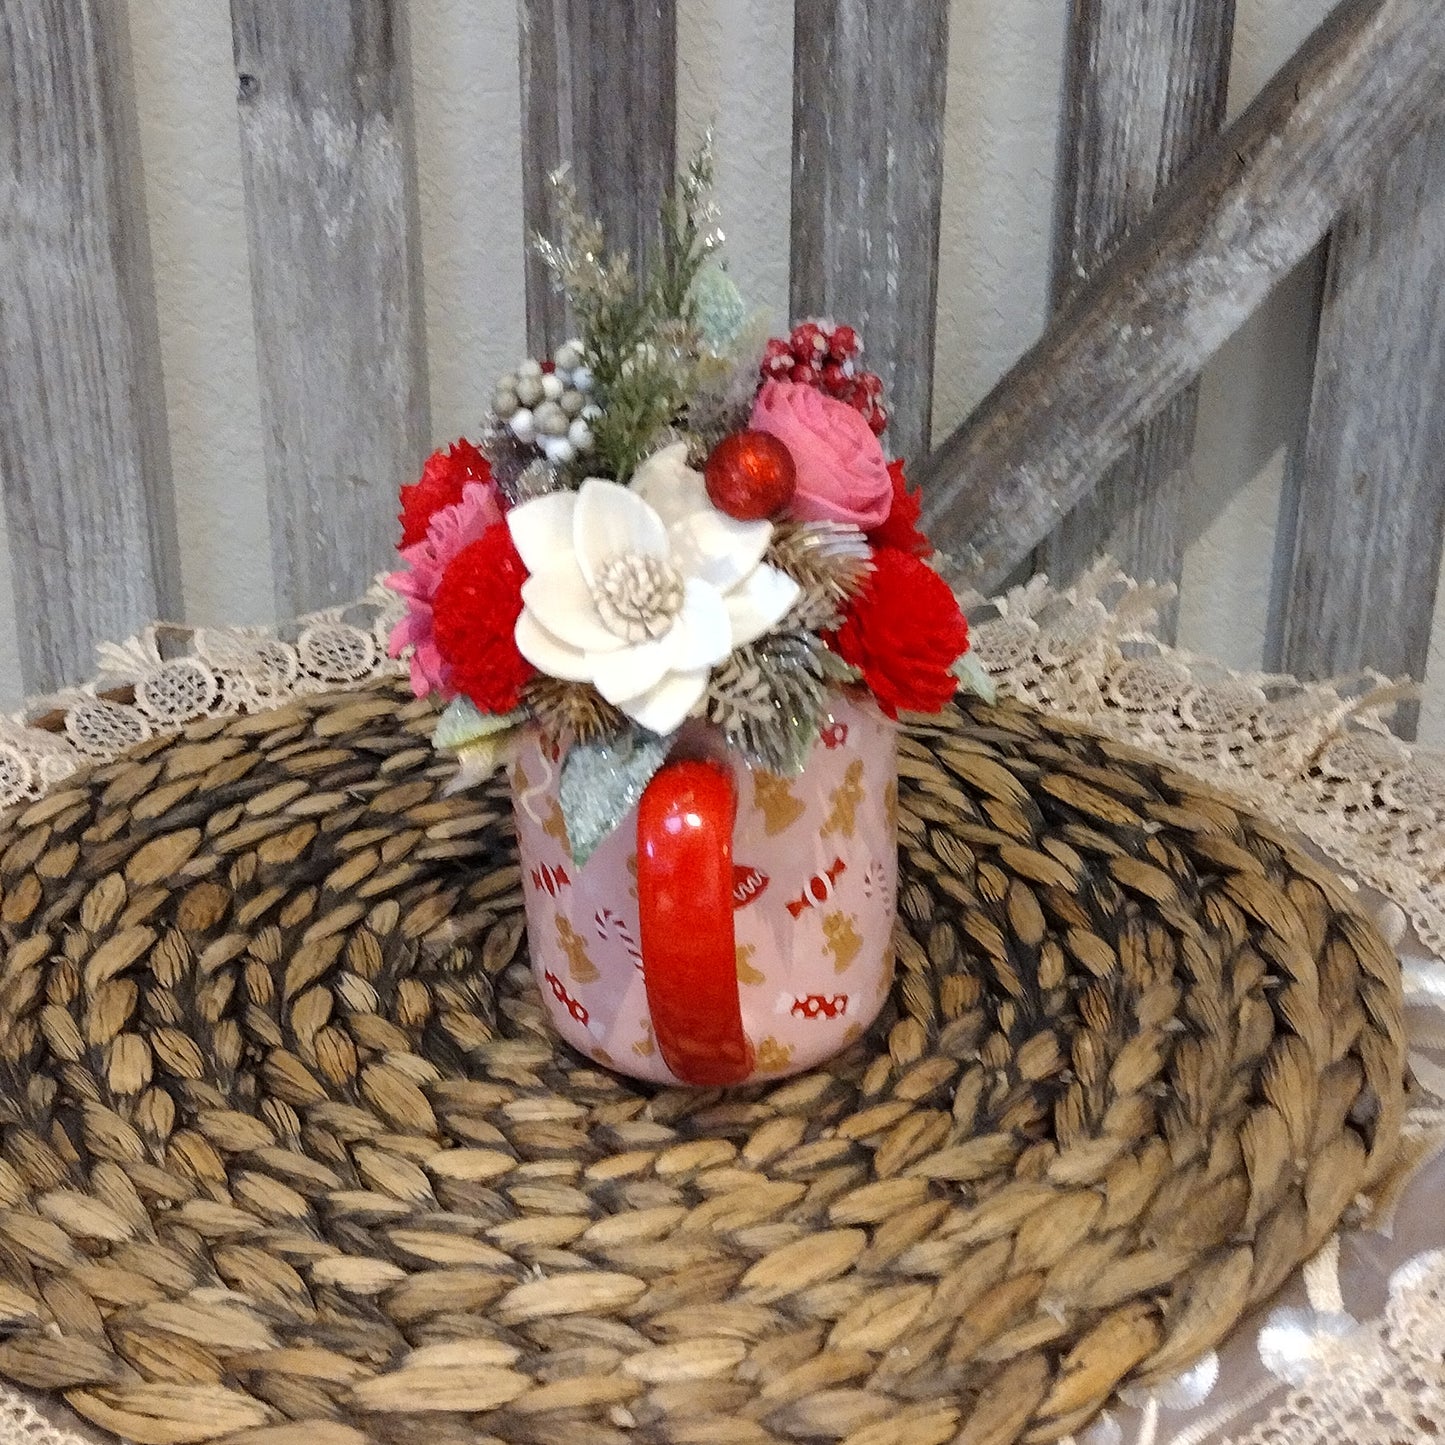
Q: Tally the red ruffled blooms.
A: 4